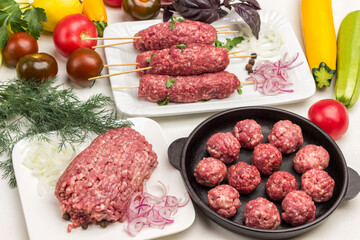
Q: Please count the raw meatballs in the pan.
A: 12